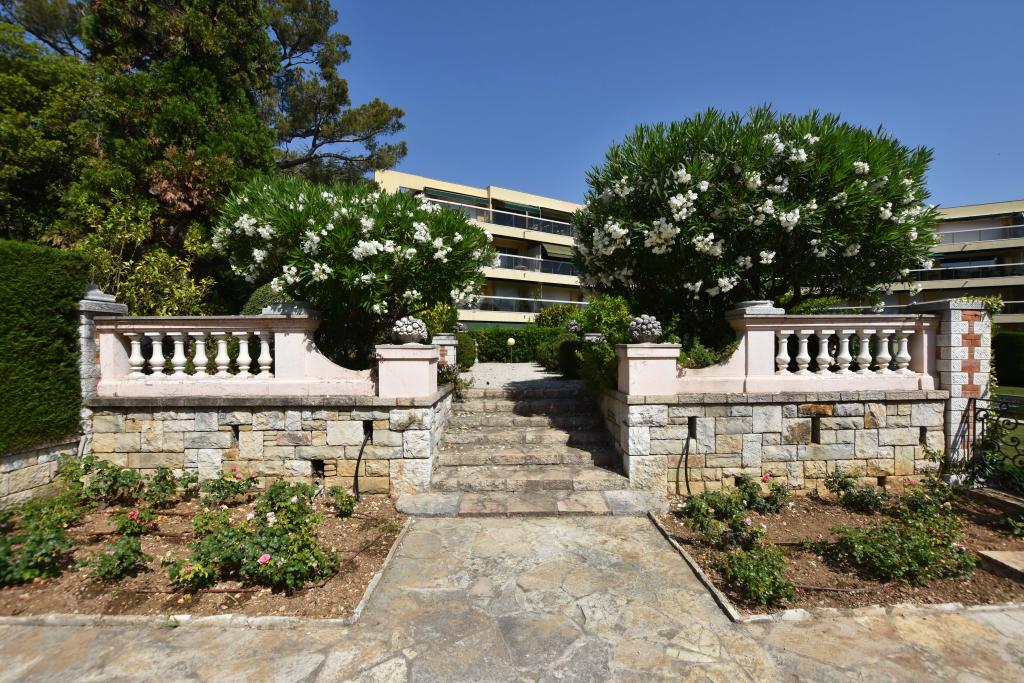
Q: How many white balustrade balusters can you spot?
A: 14